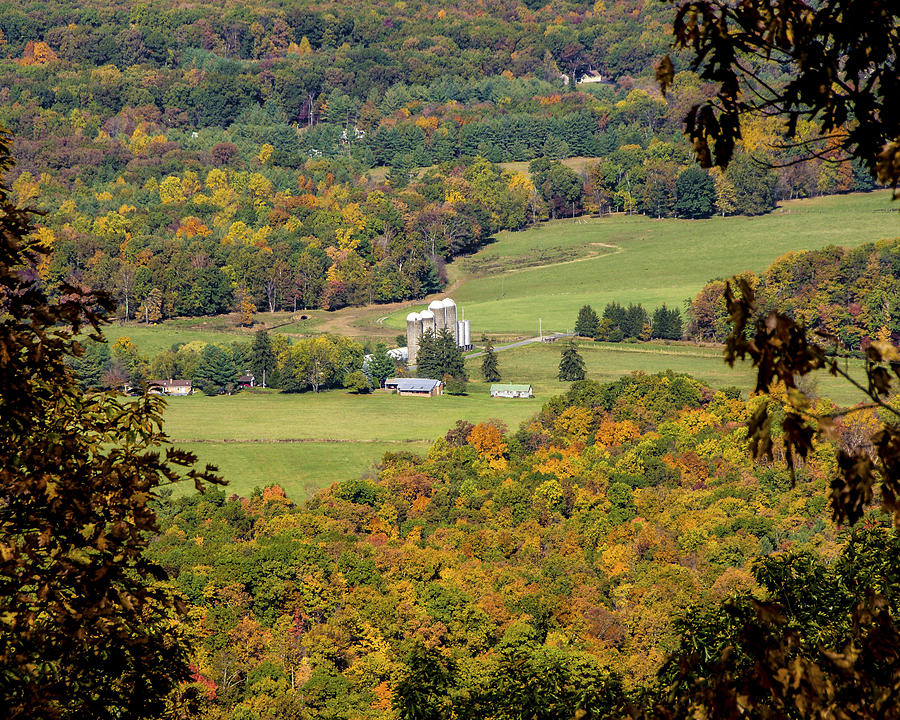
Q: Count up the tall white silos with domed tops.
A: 4